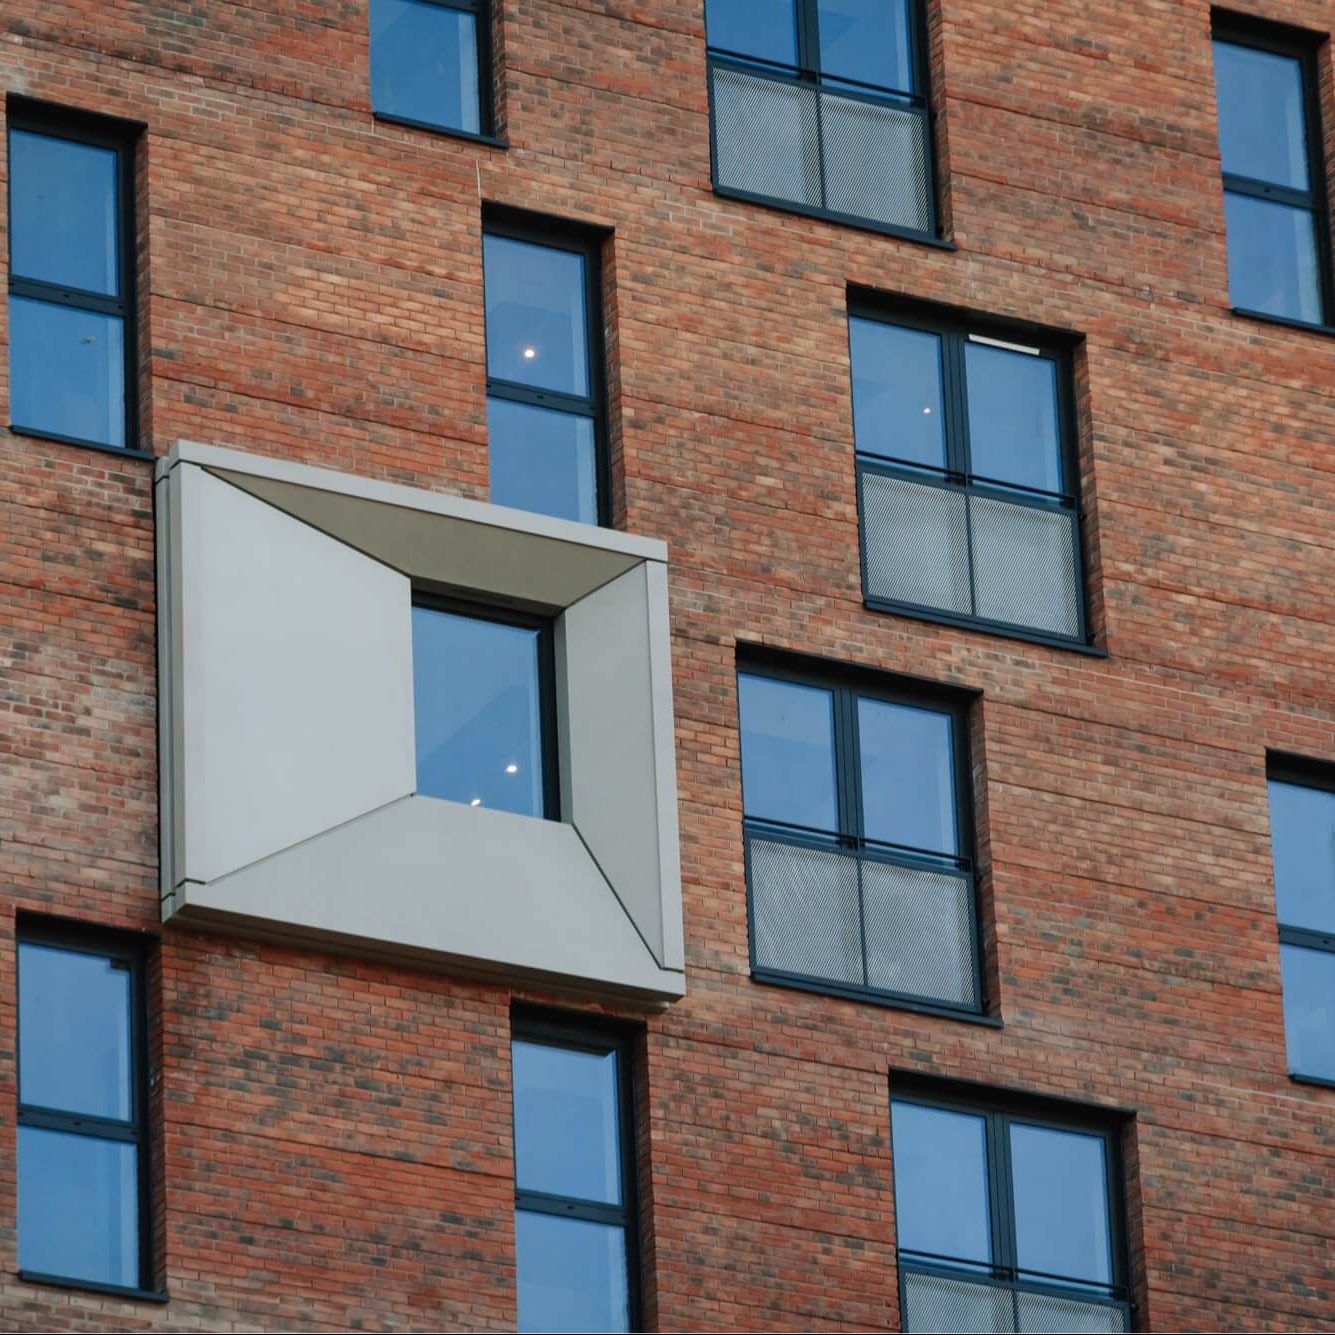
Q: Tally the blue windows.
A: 12